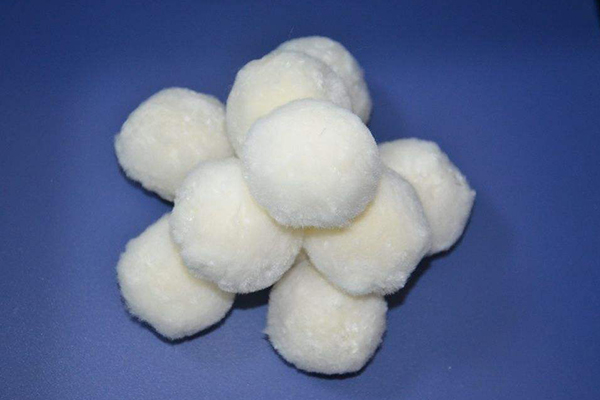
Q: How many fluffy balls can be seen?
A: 9